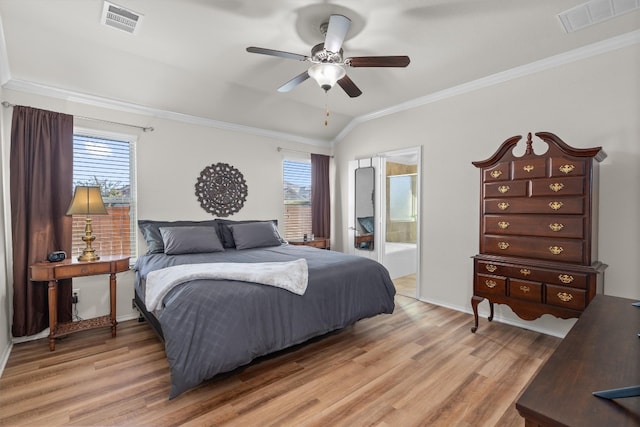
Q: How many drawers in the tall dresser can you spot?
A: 12